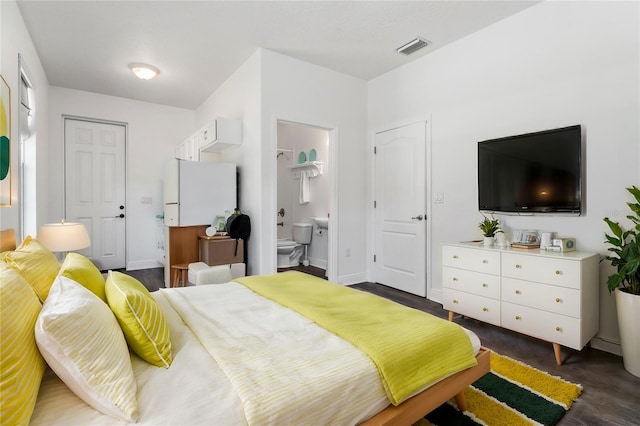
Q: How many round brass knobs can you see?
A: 12